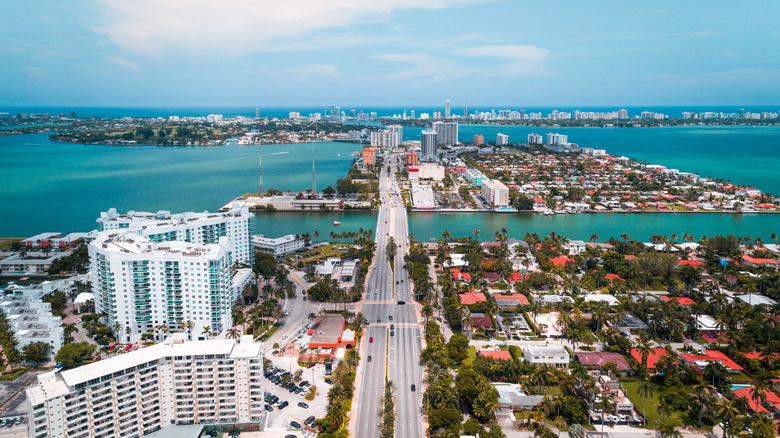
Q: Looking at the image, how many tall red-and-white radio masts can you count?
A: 2